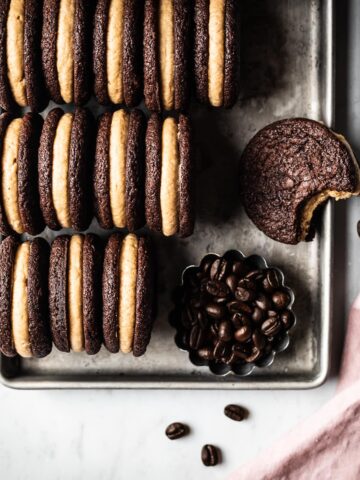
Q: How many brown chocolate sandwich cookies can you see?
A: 13